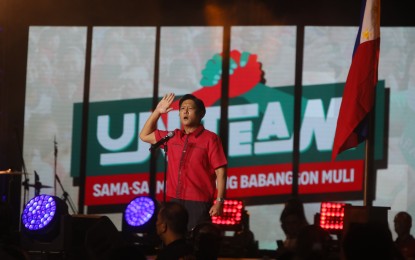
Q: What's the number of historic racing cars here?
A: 0